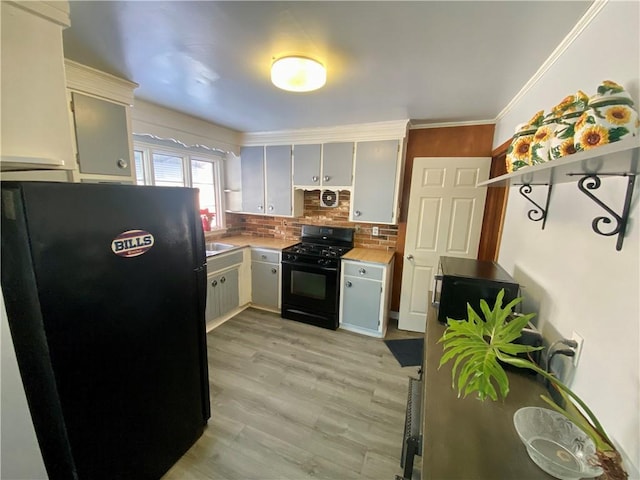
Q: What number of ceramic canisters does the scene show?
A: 4